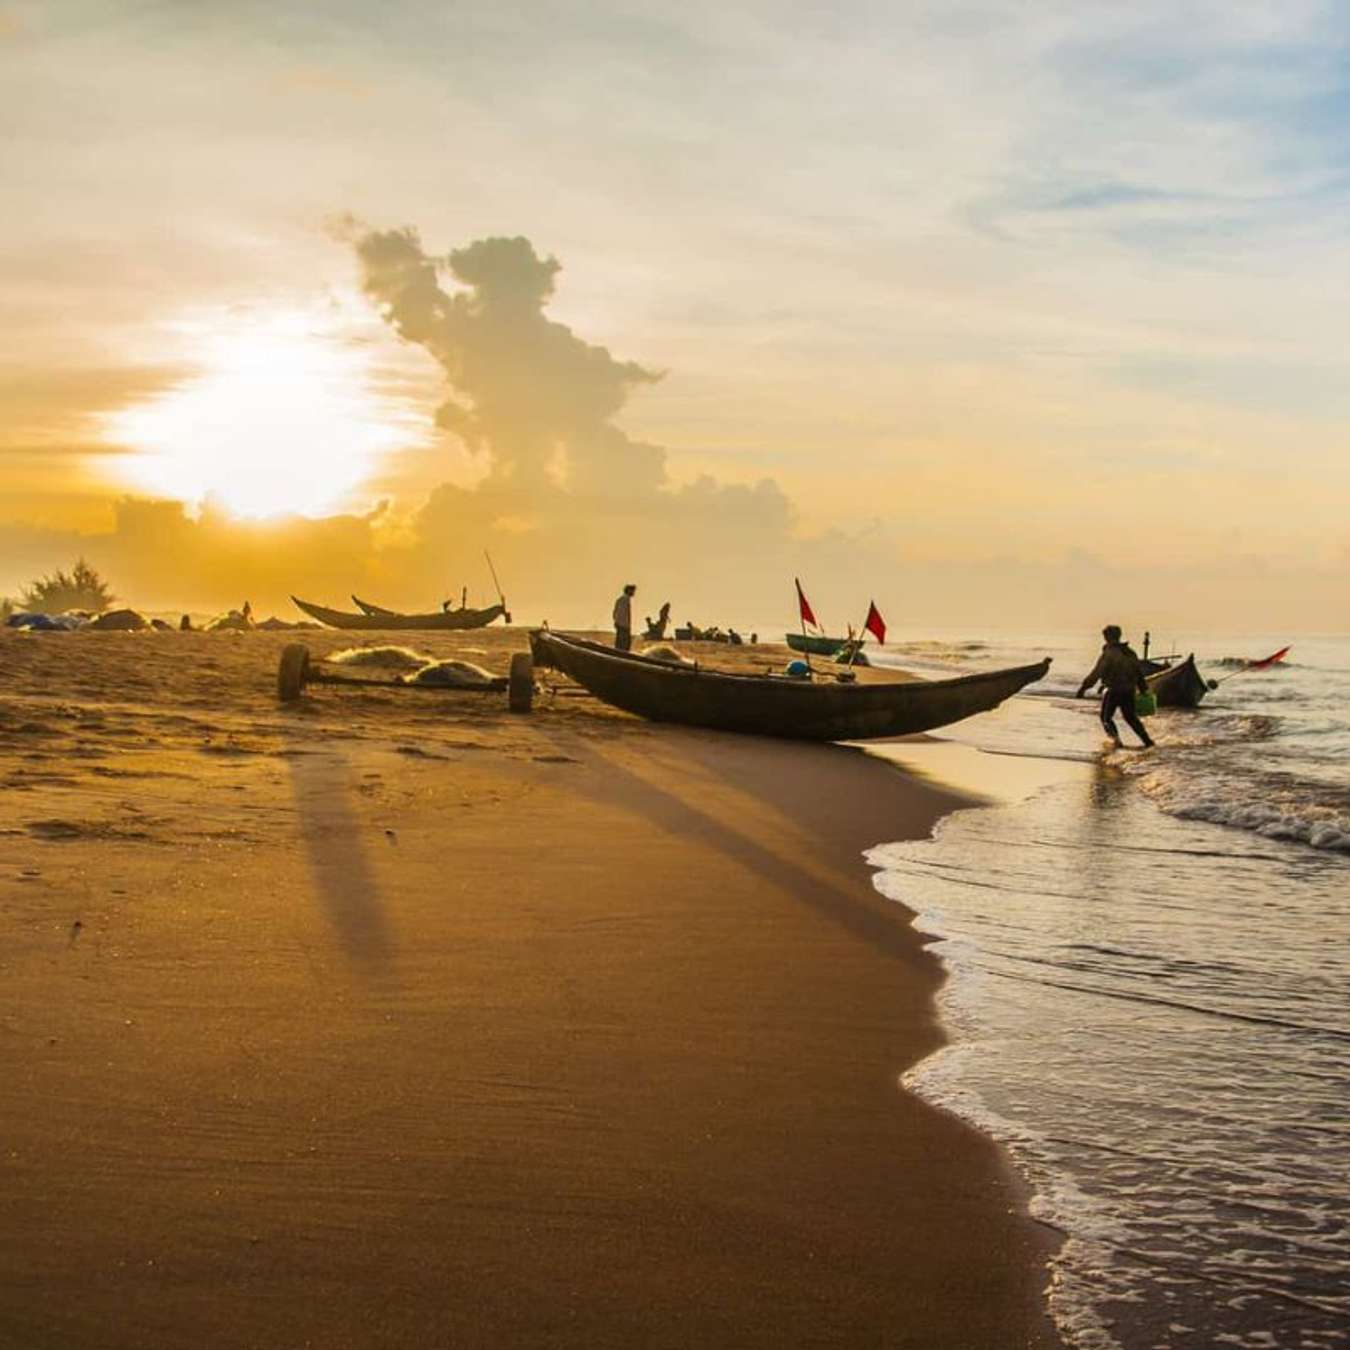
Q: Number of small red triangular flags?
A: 3